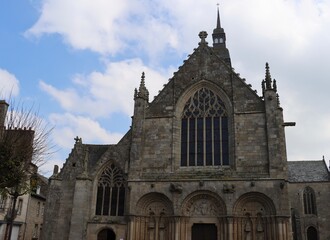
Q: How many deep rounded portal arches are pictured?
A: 3